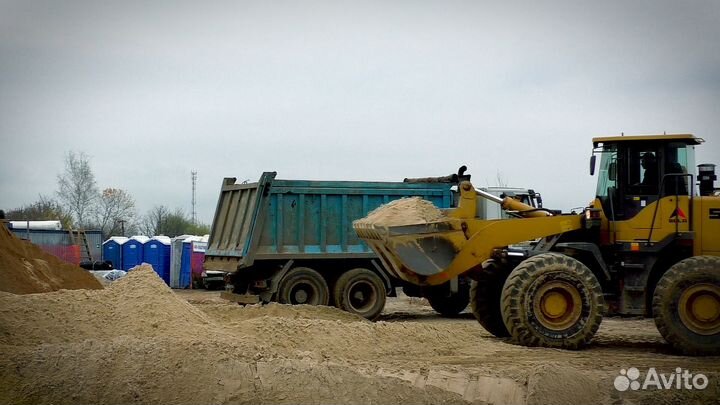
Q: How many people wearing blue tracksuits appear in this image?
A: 0